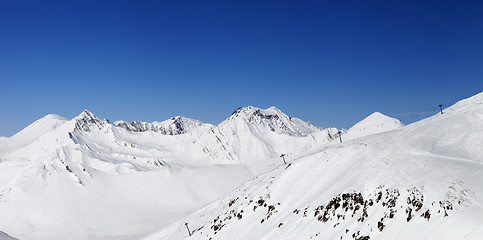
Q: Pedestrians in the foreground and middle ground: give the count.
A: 0